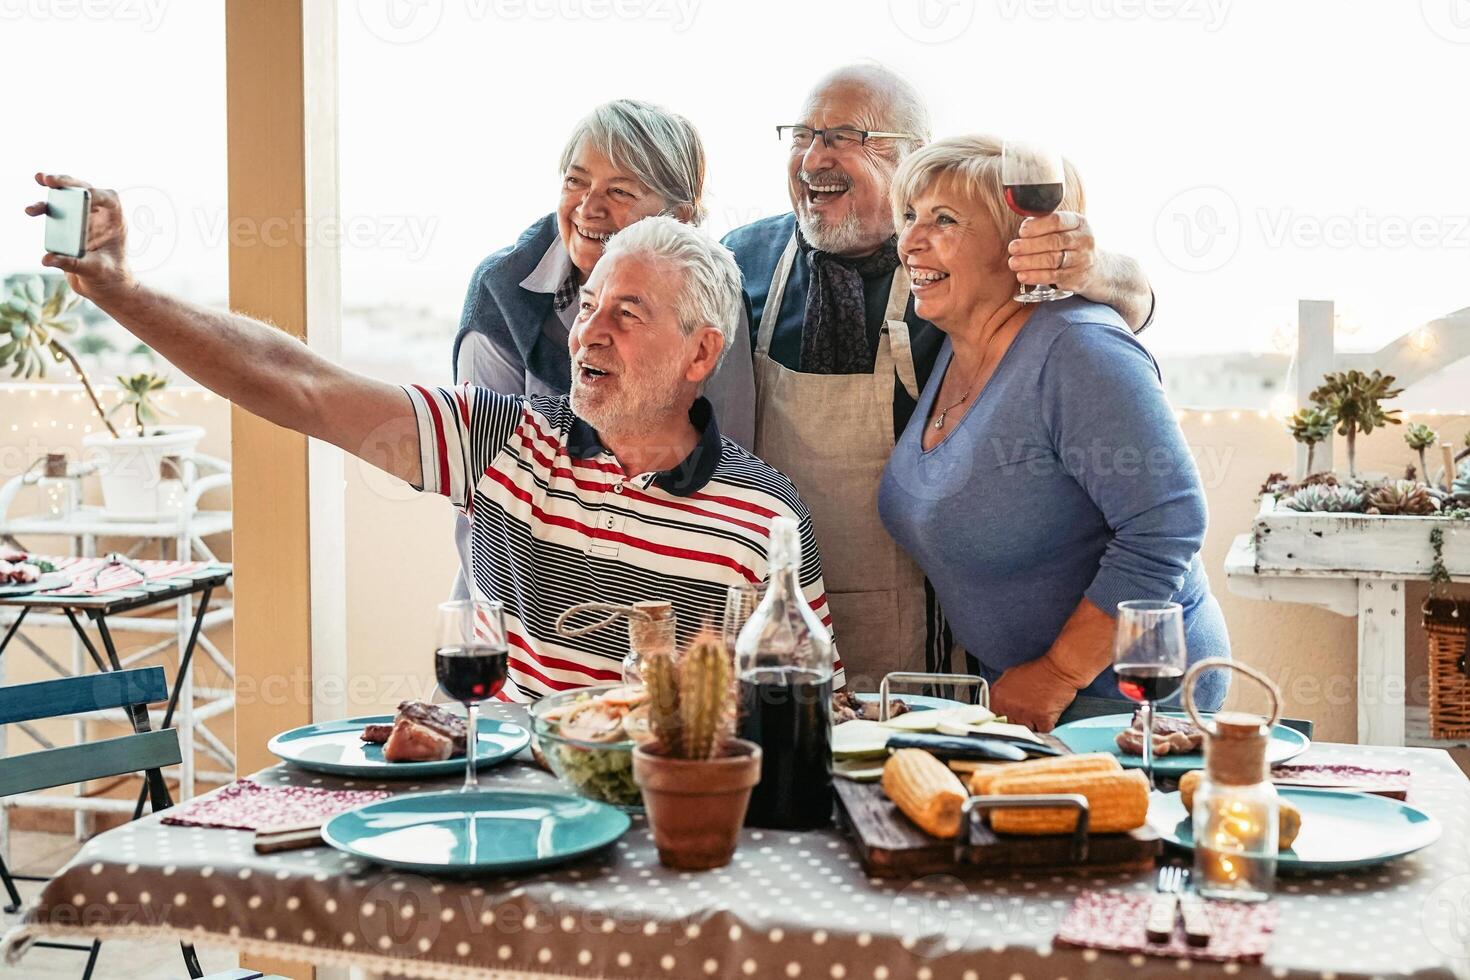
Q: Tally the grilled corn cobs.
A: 3